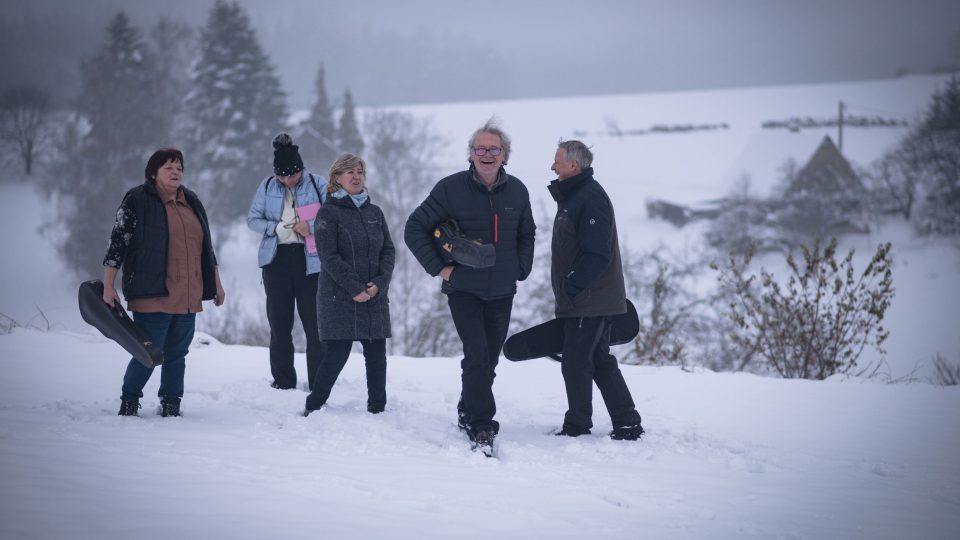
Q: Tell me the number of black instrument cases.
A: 3